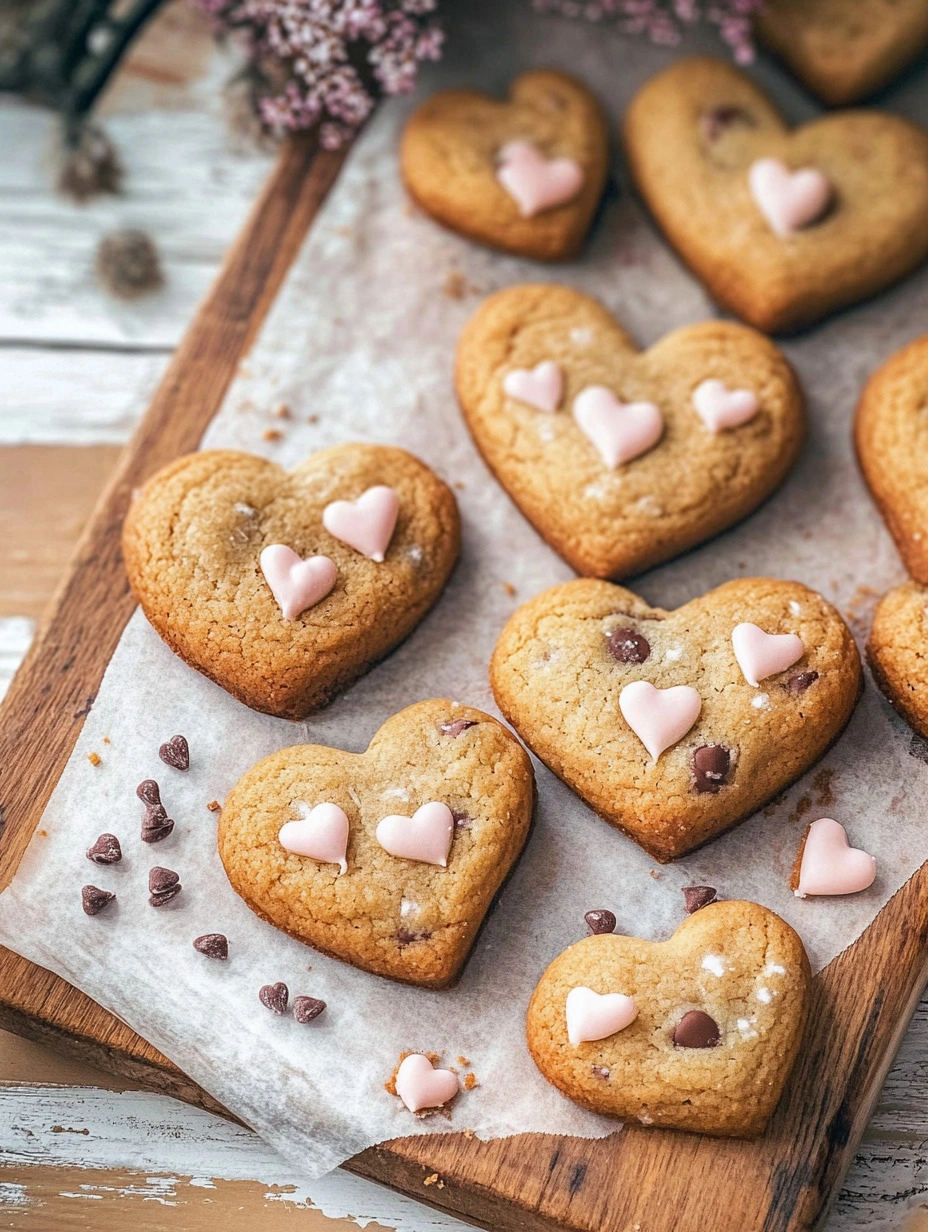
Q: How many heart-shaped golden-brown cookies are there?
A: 10